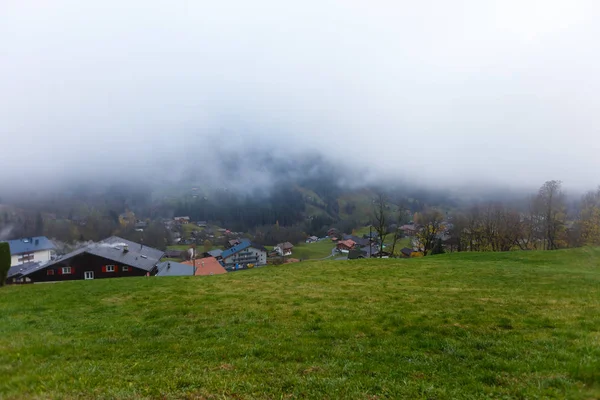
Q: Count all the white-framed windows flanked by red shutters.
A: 2